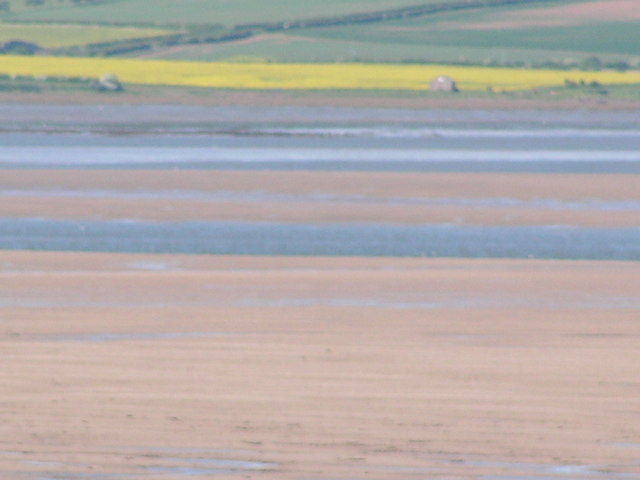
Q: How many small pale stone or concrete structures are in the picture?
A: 2